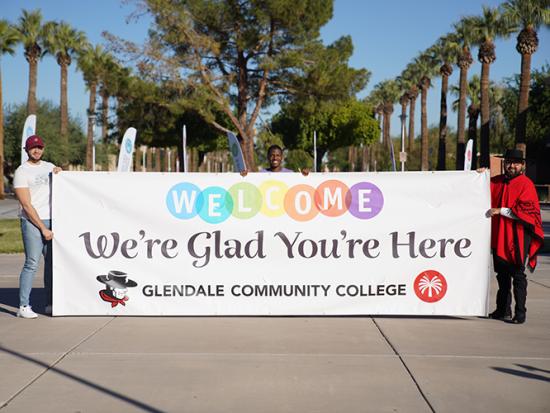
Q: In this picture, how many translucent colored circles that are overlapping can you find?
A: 7